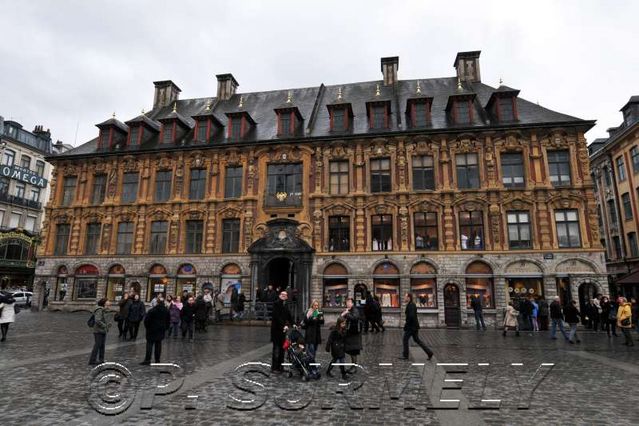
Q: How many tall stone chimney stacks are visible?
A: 4